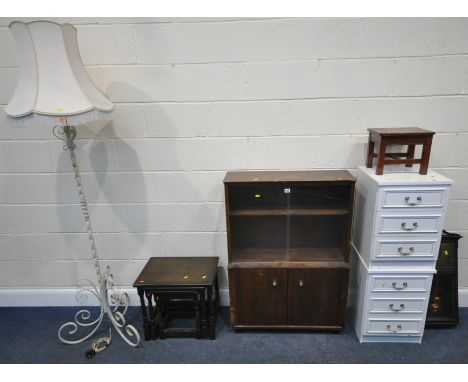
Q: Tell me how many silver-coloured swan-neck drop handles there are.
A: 6